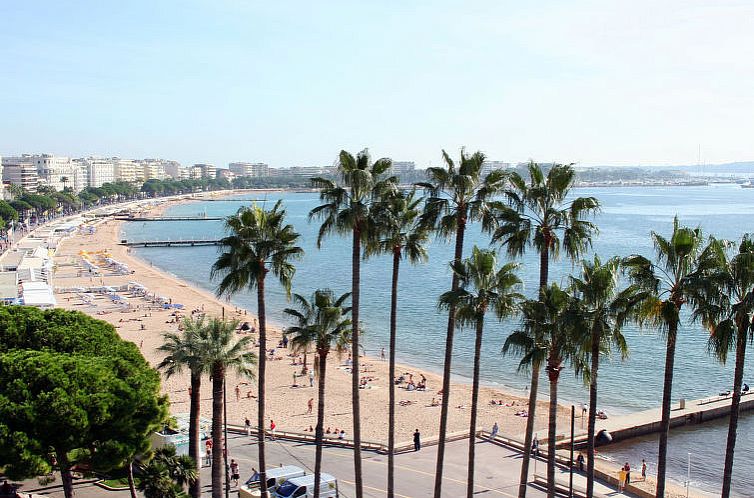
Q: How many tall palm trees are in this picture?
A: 13